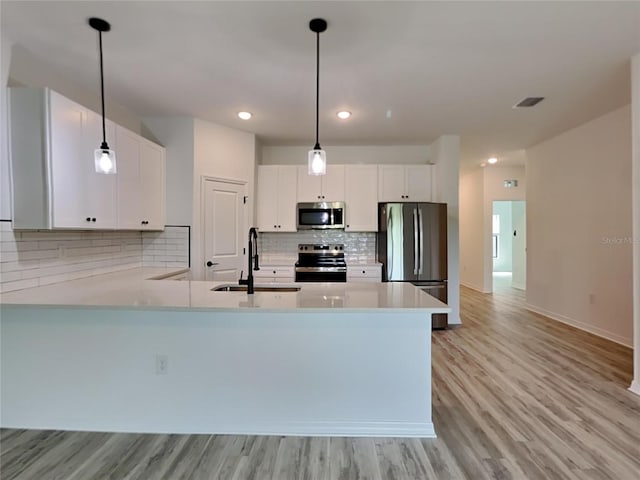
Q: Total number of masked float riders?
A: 0